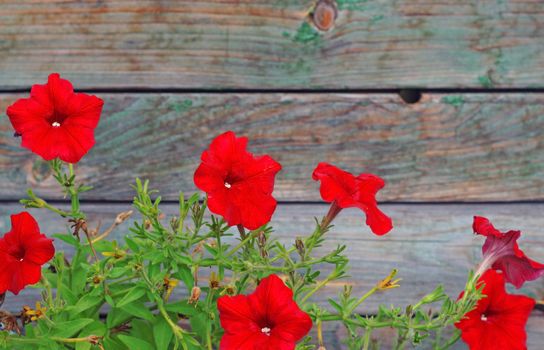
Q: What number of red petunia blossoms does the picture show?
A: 7